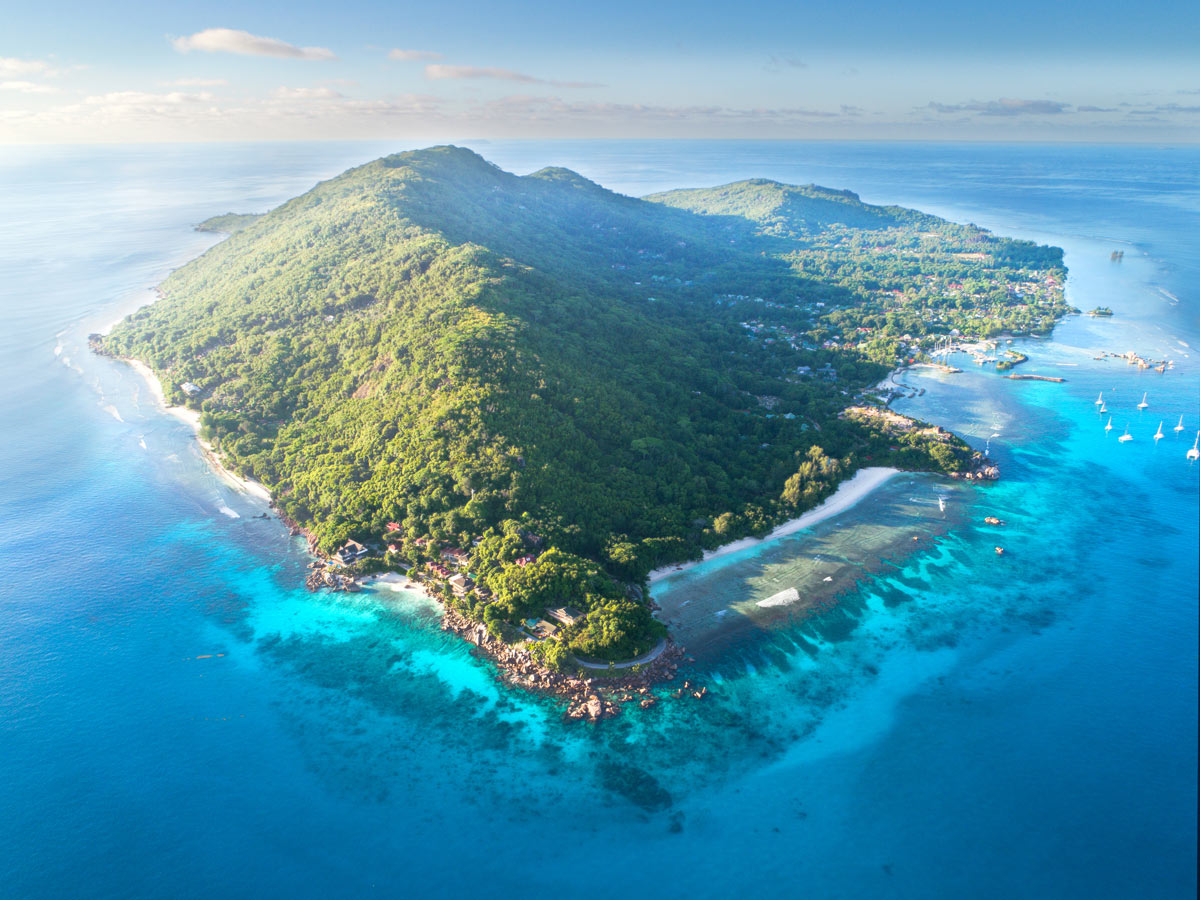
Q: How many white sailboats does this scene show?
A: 8